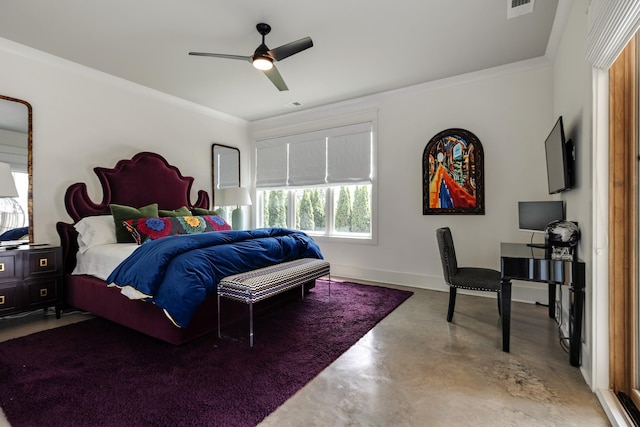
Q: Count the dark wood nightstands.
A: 1